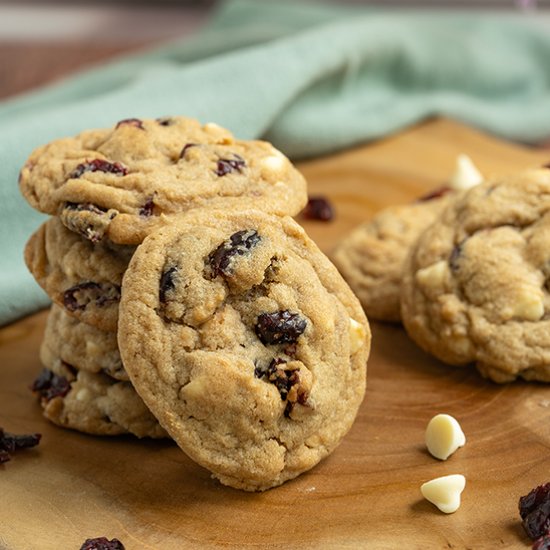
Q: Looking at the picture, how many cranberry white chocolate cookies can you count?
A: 7